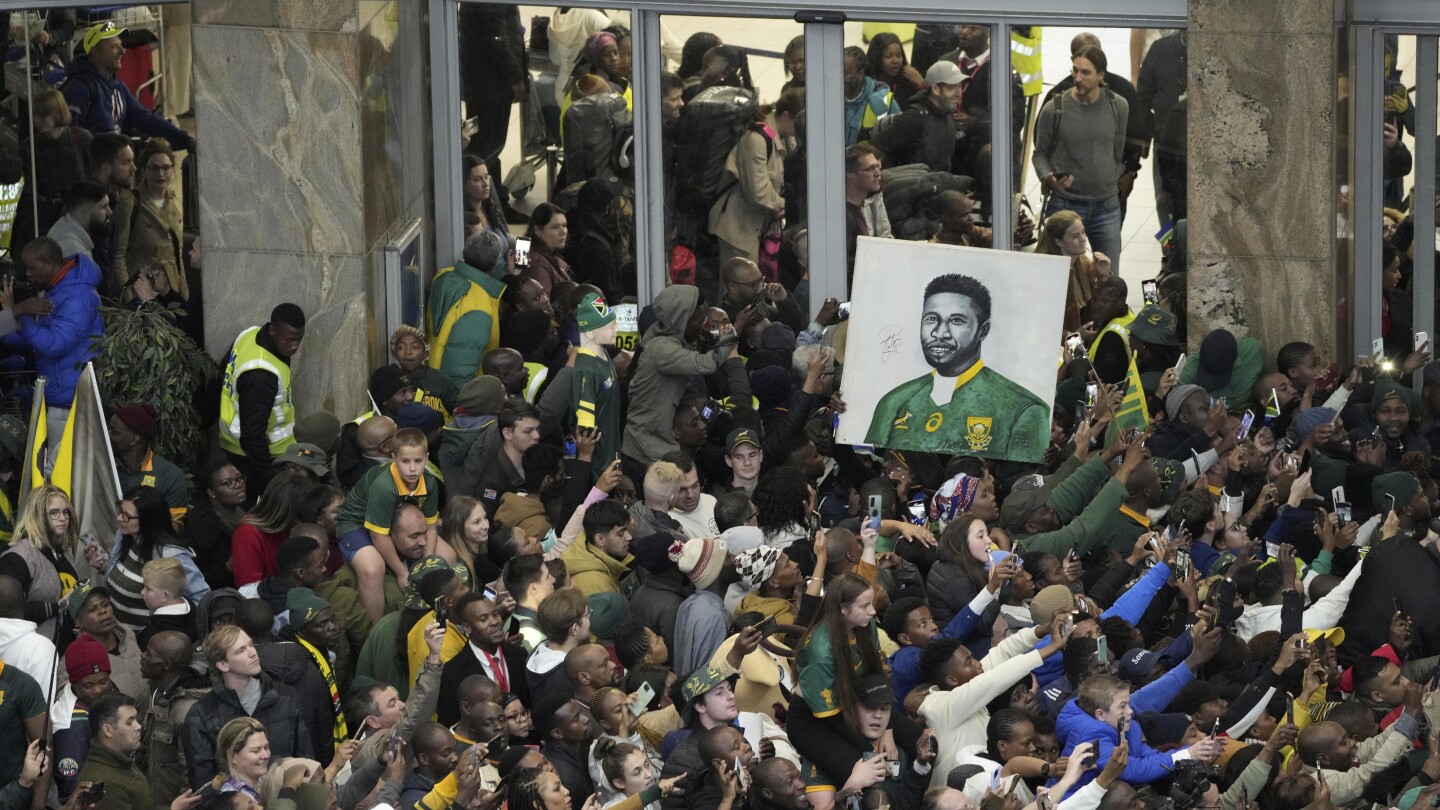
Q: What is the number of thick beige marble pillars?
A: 2